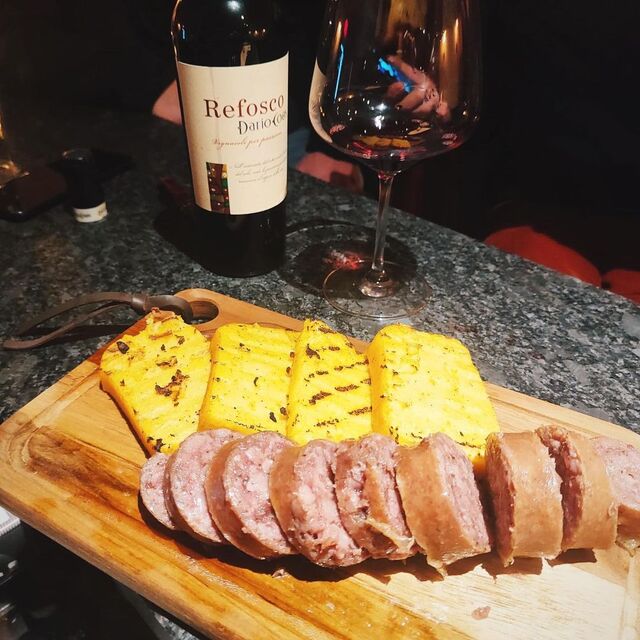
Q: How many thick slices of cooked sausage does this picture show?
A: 9